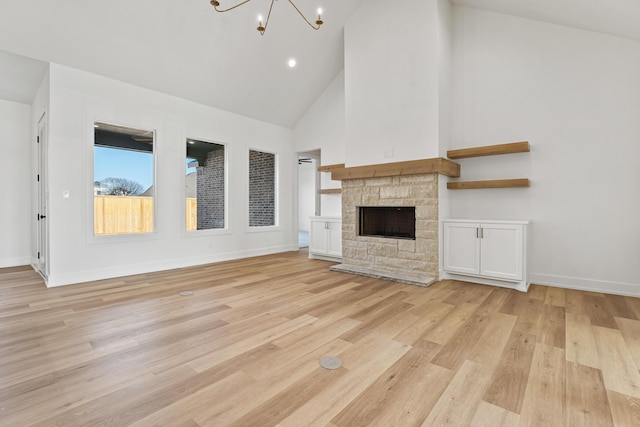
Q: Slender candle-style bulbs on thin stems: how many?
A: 2